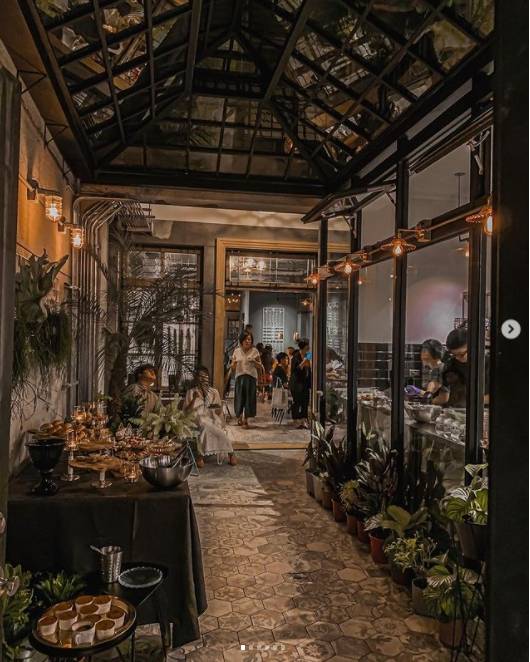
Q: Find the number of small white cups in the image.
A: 10